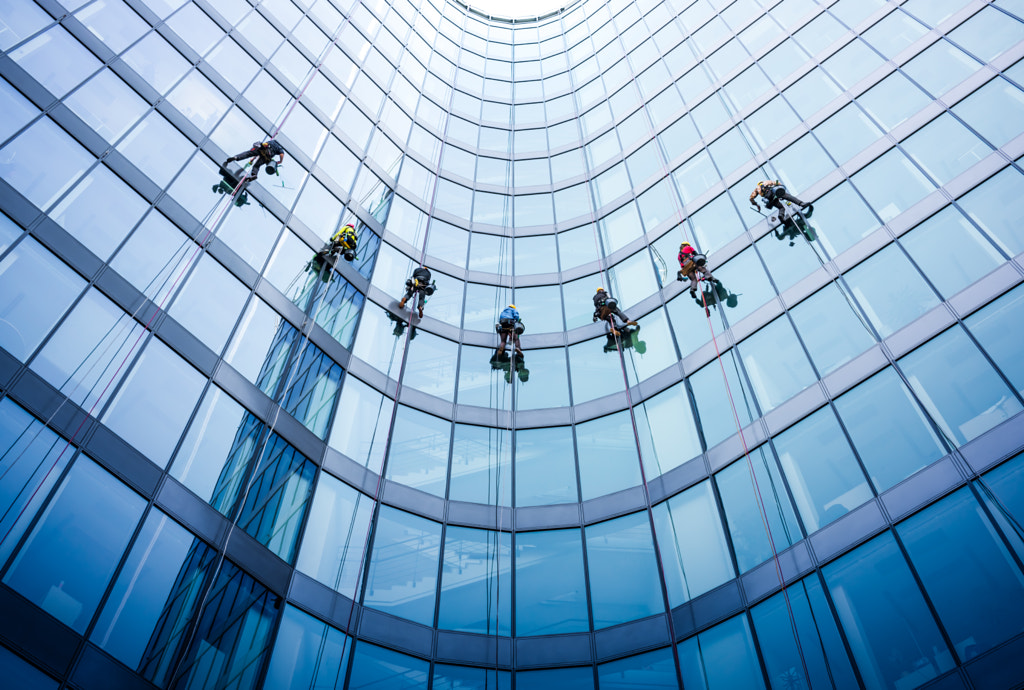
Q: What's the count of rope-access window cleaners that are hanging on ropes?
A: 7